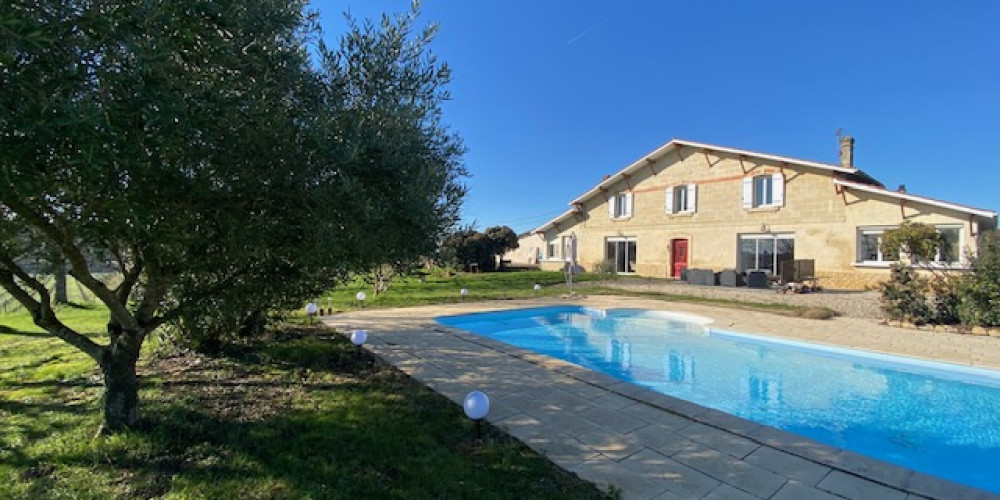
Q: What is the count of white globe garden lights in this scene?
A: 6